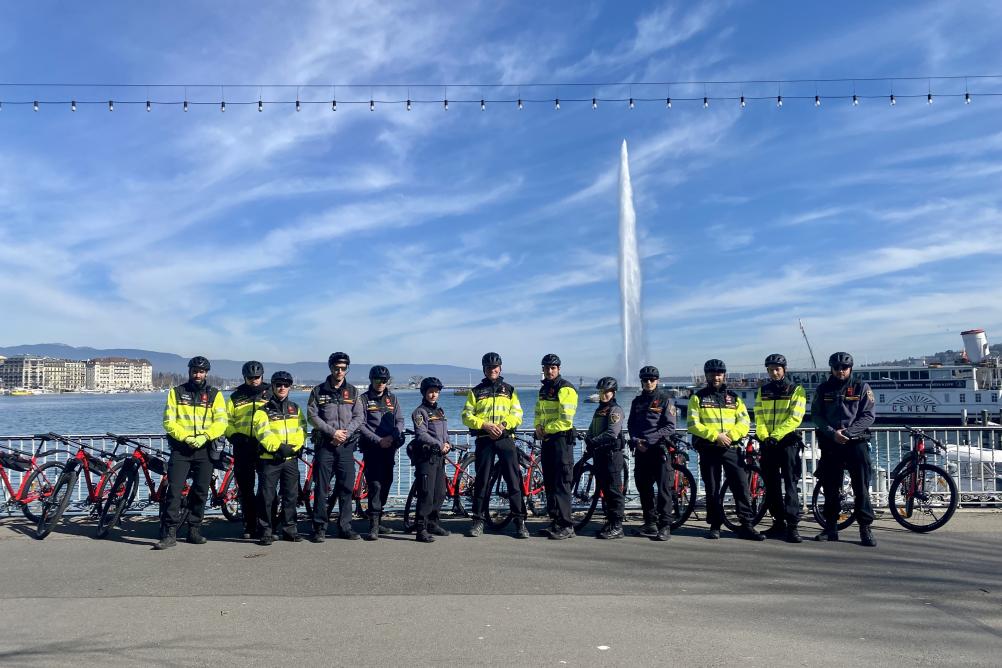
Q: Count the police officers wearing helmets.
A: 13